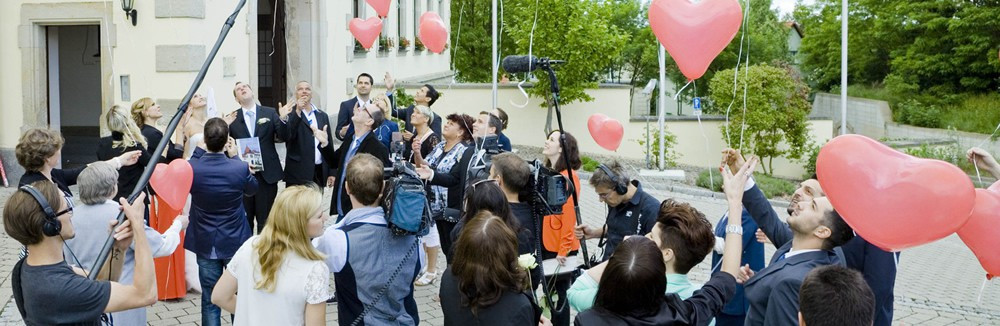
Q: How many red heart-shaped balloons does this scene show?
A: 8